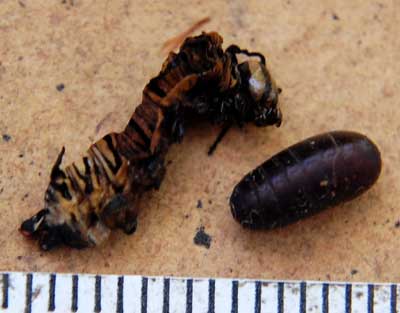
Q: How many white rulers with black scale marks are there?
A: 1